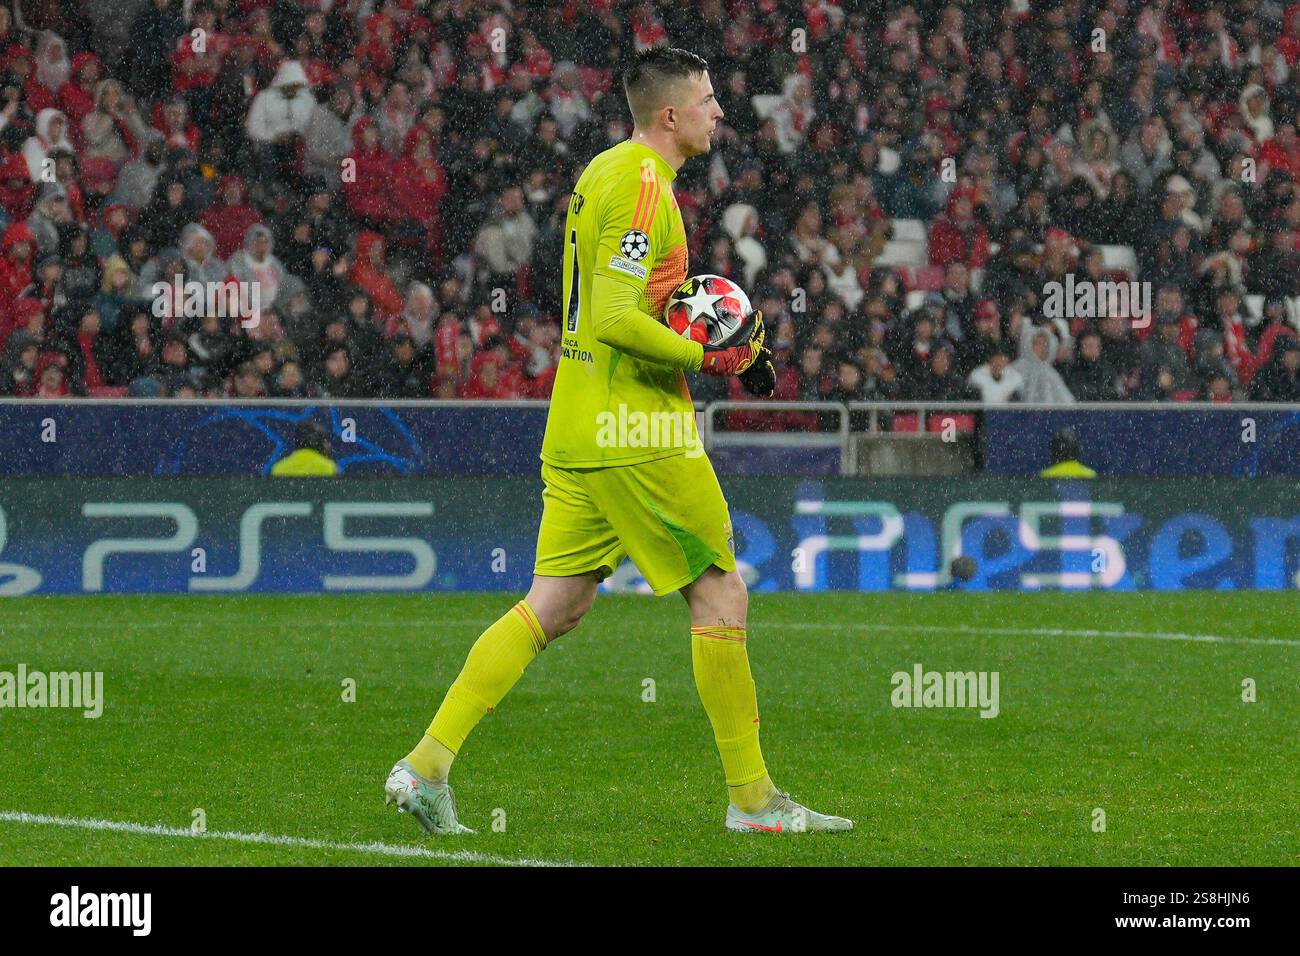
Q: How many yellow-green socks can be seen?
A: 2